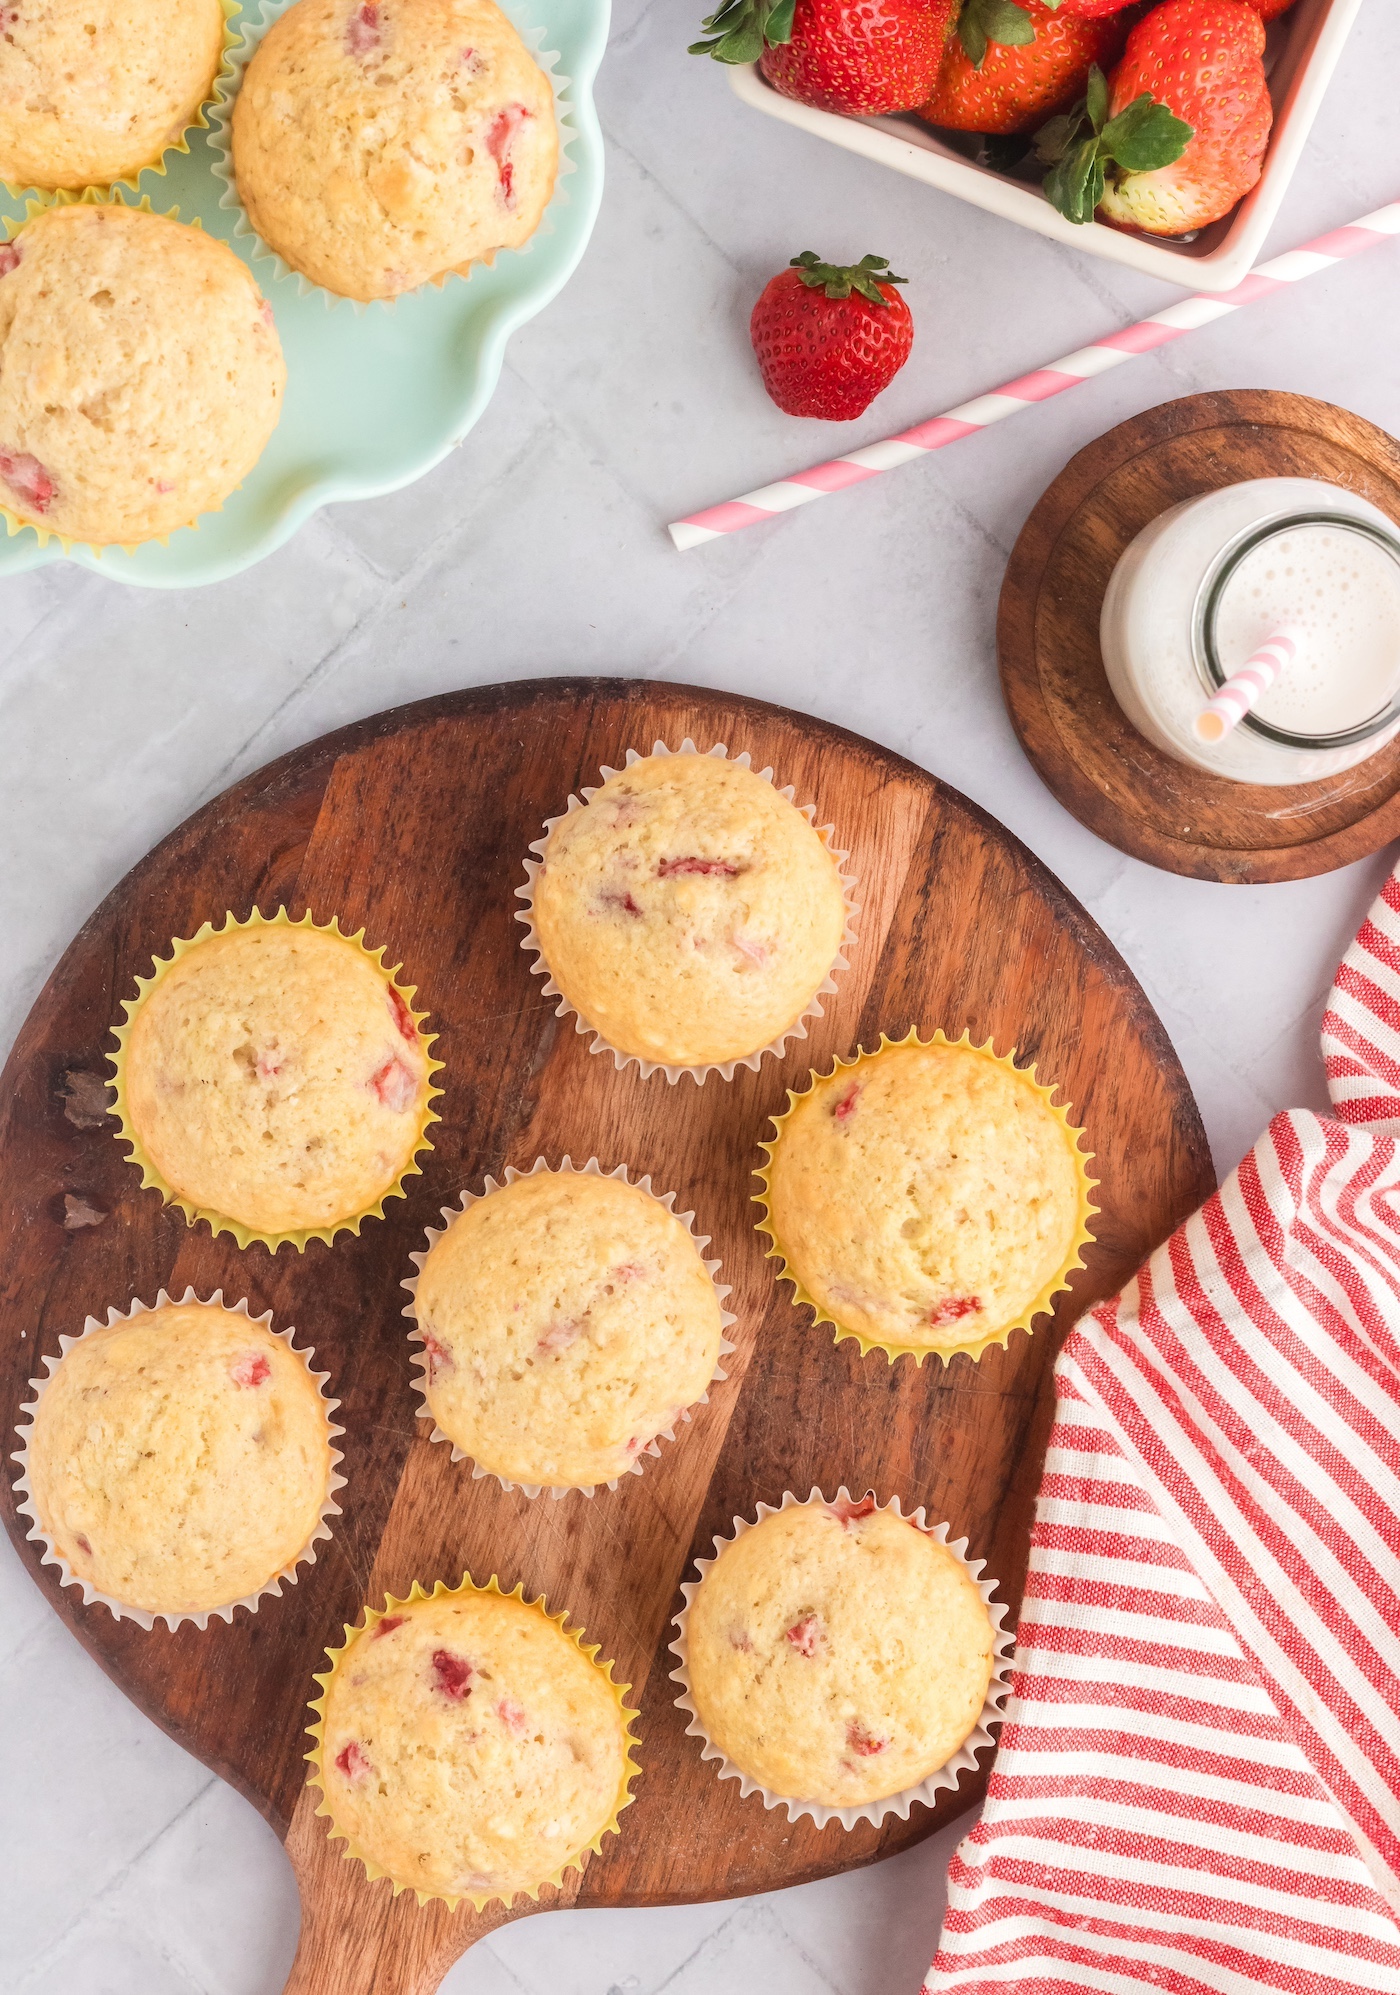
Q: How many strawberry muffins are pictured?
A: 10